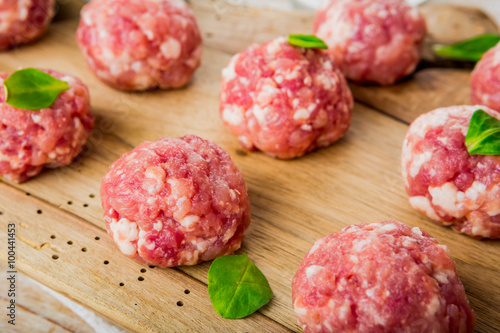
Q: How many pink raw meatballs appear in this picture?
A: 9